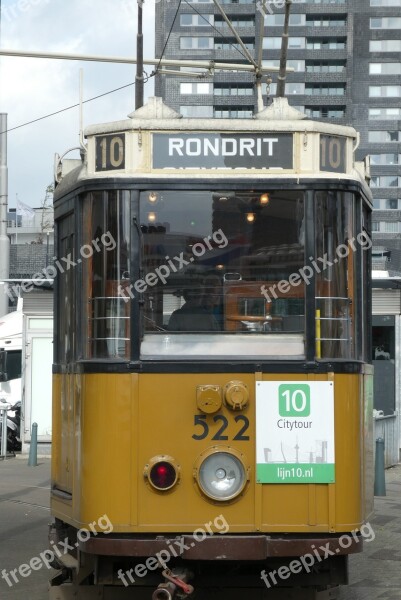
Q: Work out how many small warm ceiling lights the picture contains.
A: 4